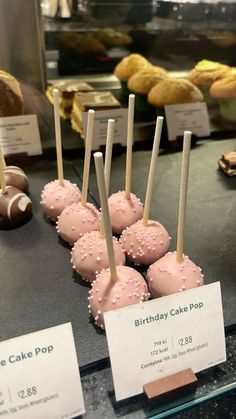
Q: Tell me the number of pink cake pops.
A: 7